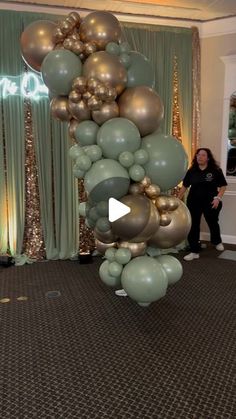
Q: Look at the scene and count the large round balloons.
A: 12